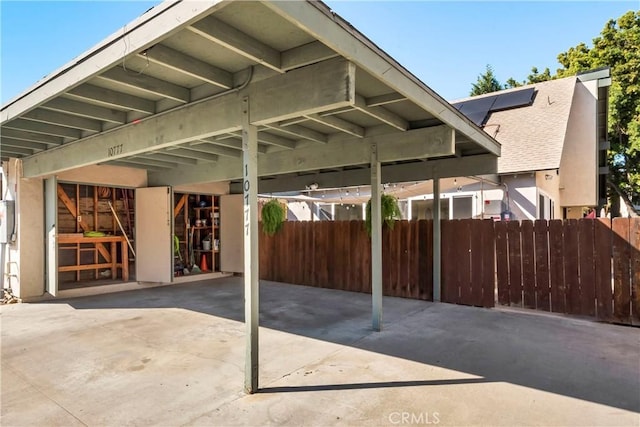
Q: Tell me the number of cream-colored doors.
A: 2